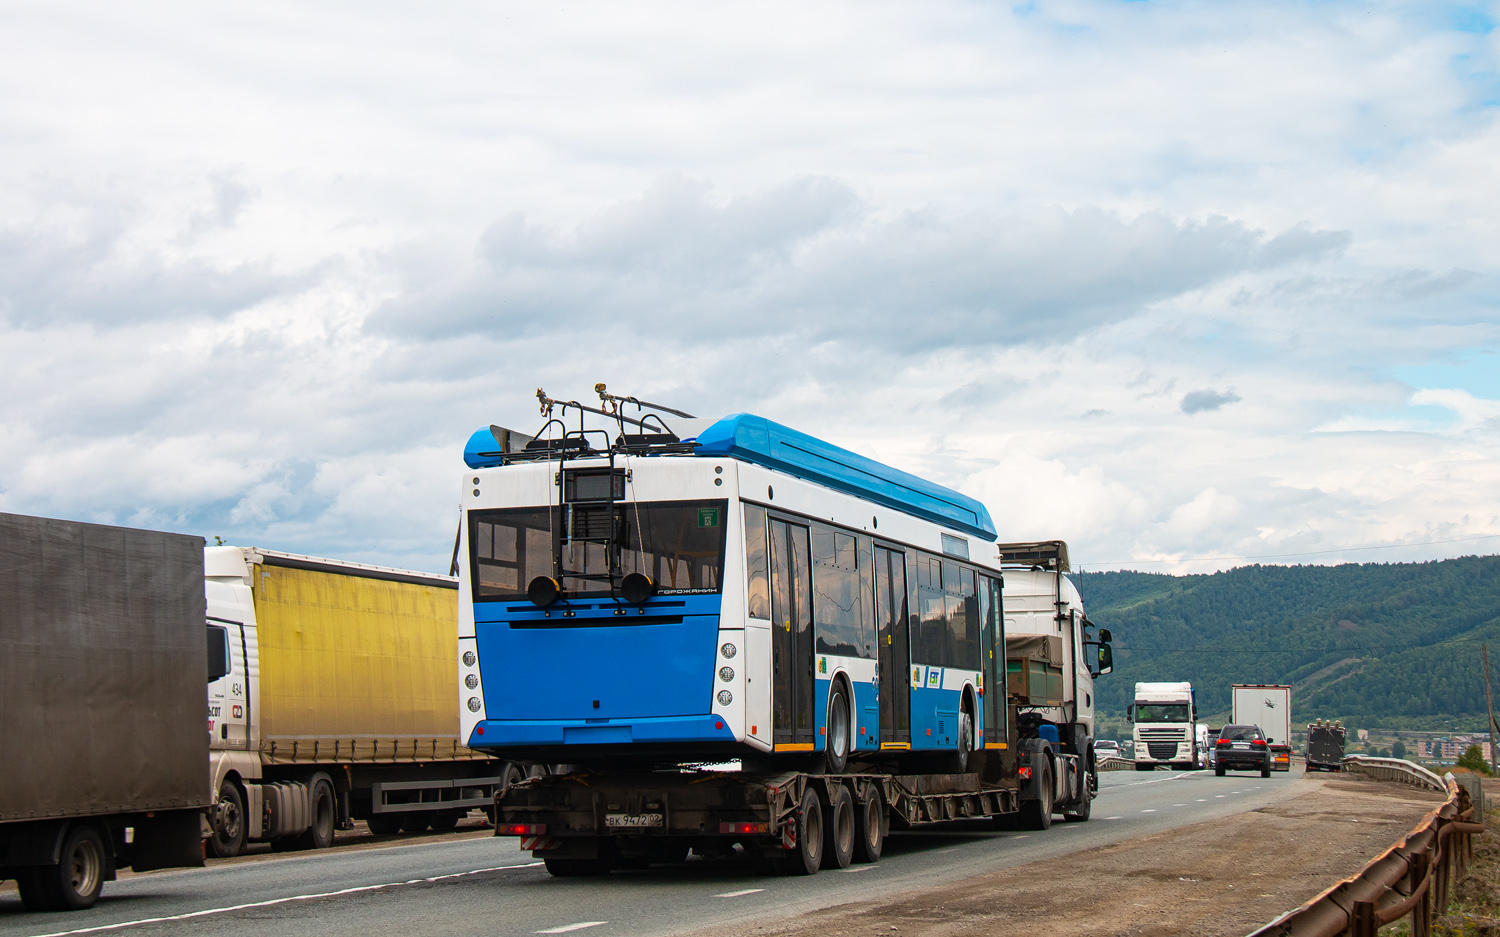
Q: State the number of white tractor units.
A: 3